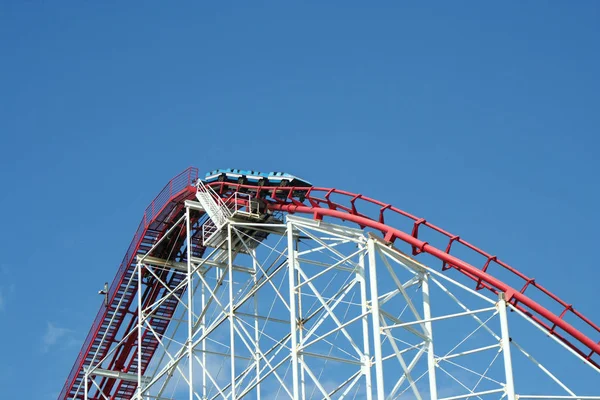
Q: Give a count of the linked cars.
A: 4